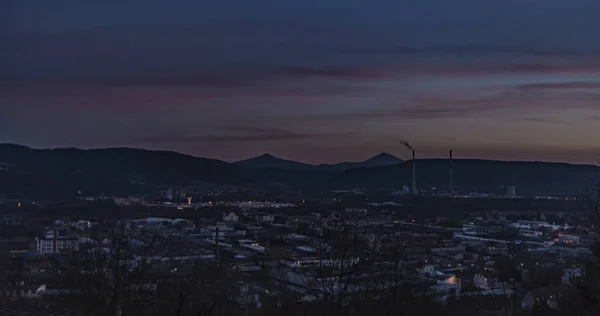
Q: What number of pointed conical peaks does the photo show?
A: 2